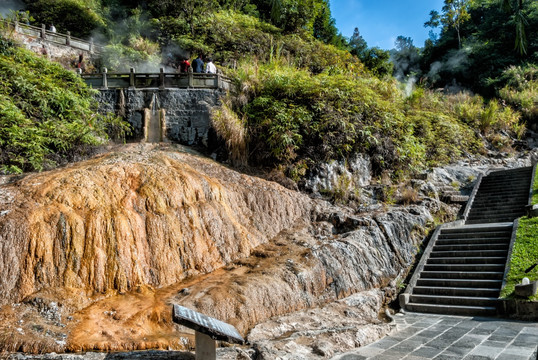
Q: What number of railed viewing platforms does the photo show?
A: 2